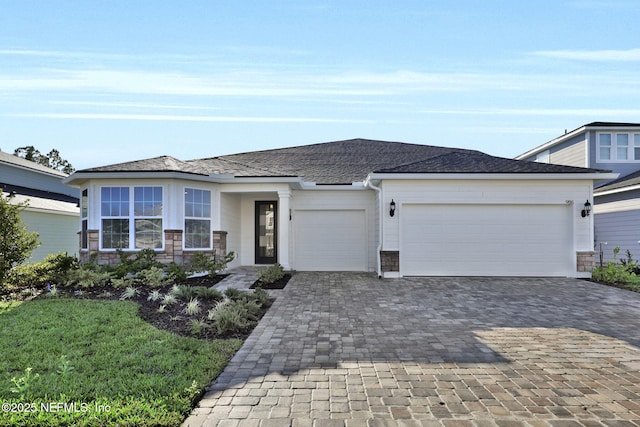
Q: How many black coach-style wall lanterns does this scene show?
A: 2